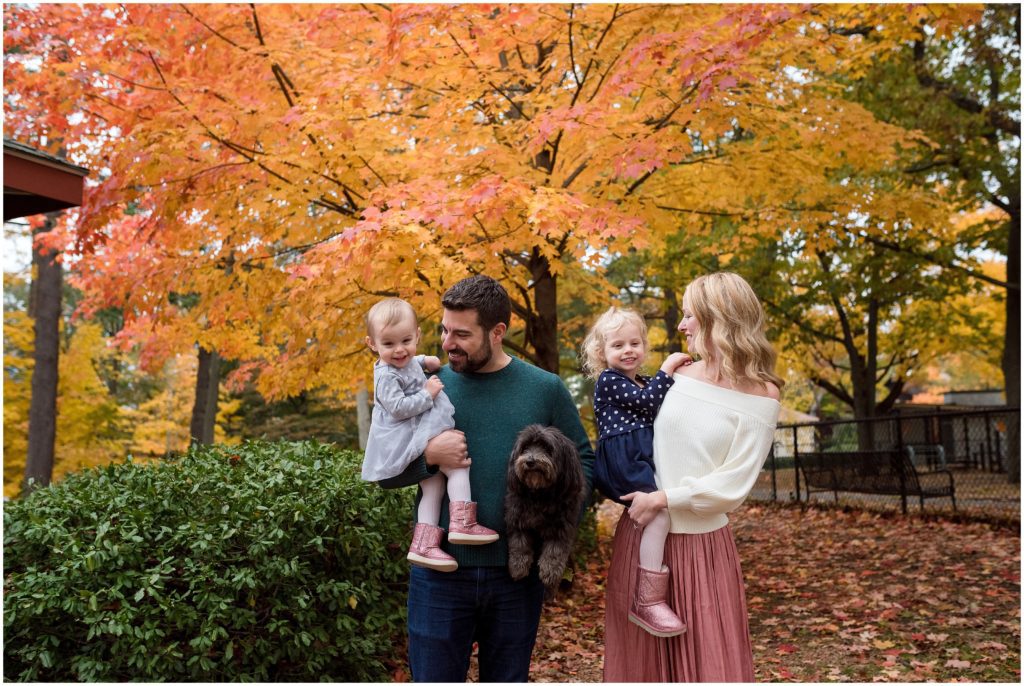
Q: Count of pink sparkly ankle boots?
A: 3